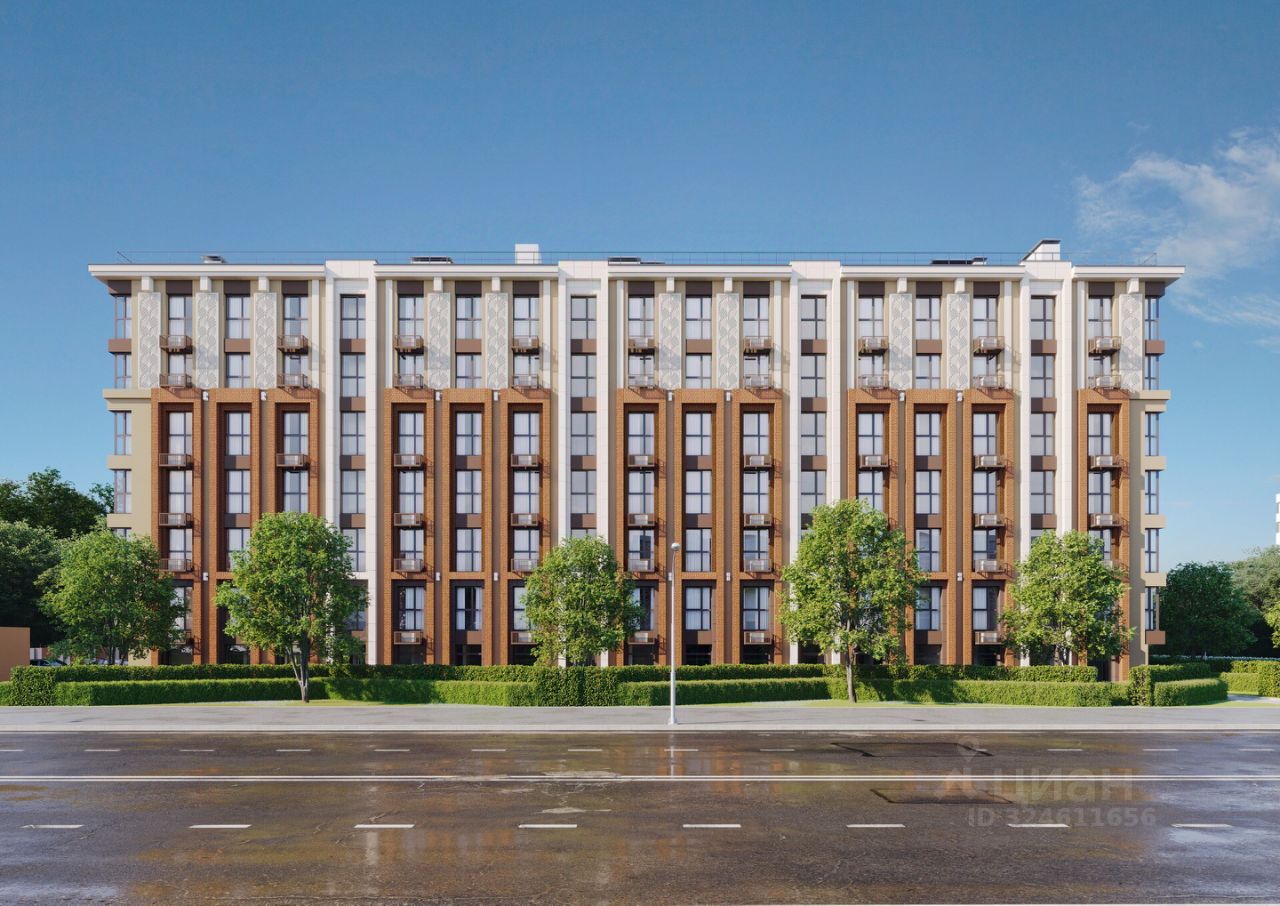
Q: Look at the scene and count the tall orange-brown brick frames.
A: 13